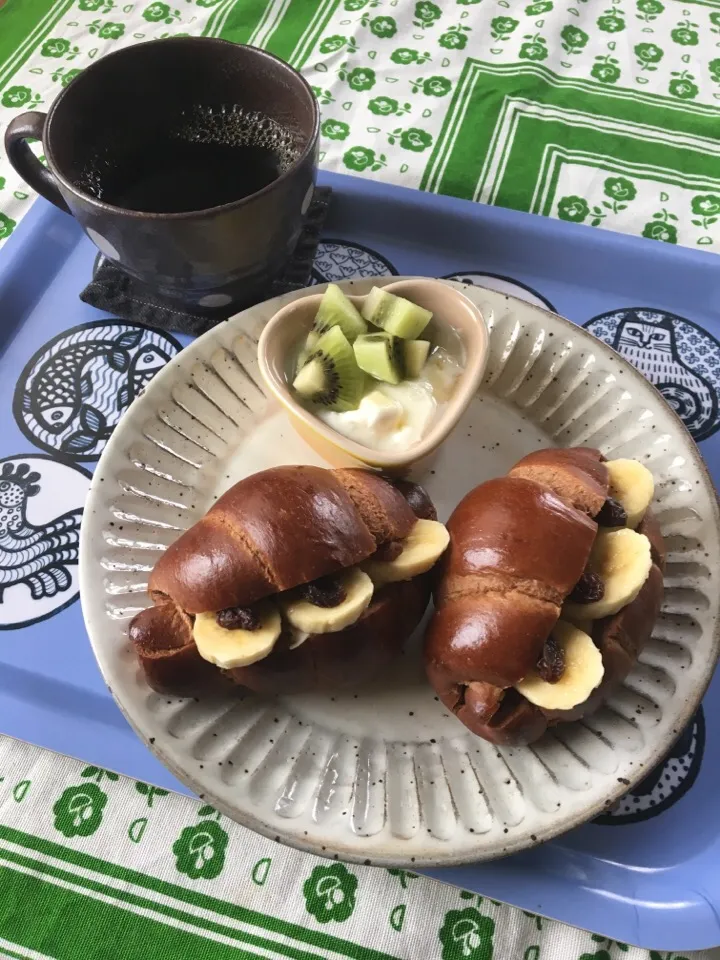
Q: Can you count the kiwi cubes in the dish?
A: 4